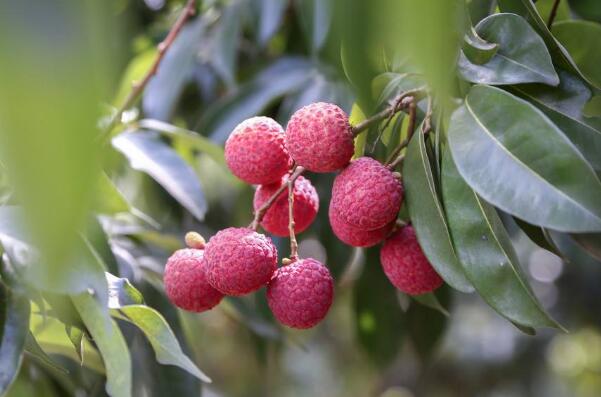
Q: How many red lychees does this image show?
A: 9